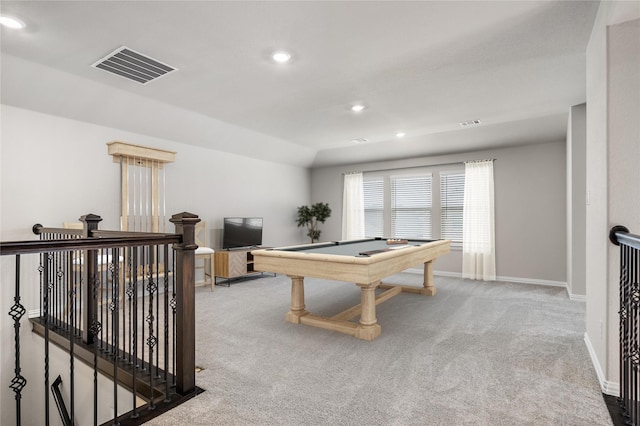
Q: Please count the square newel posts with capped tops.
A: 2